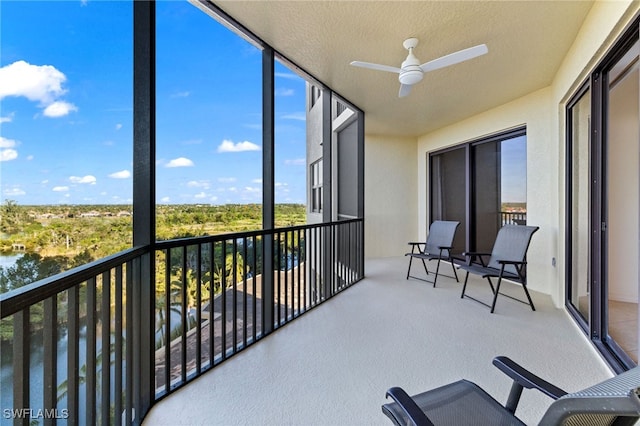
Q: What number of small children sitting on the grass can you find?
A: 0